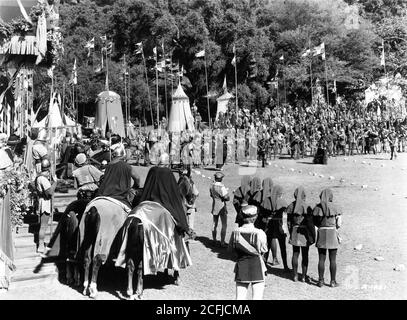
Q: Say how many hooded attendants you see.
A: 6